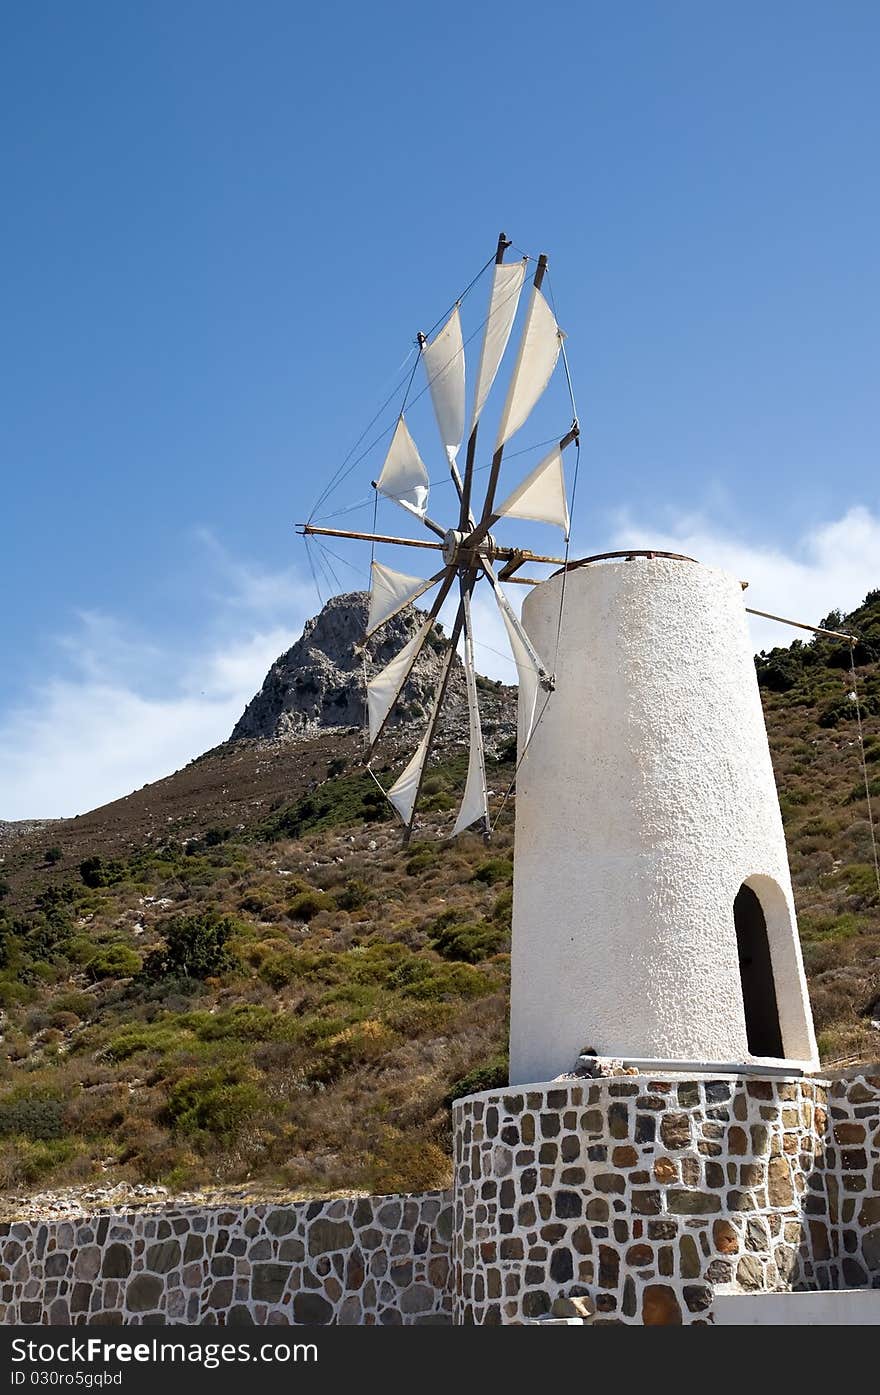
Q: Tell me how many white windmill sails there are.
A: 10